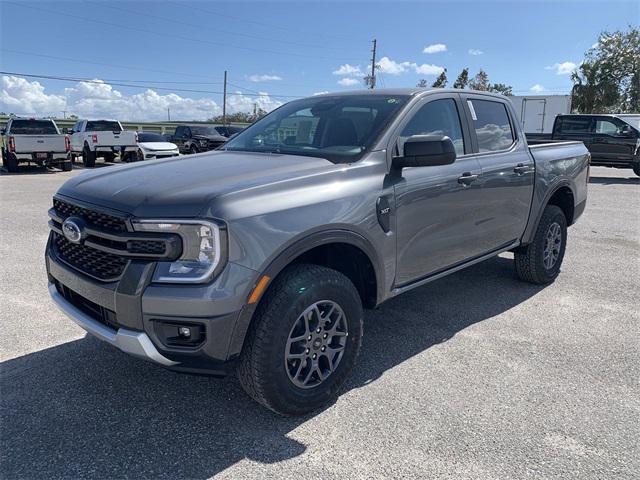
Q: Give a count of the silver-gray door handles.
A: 2